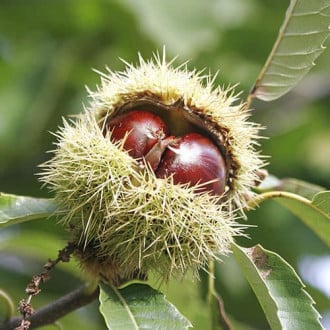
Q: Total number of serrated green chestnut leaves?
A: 5